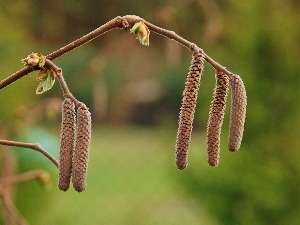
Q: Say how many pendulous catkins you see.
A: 5